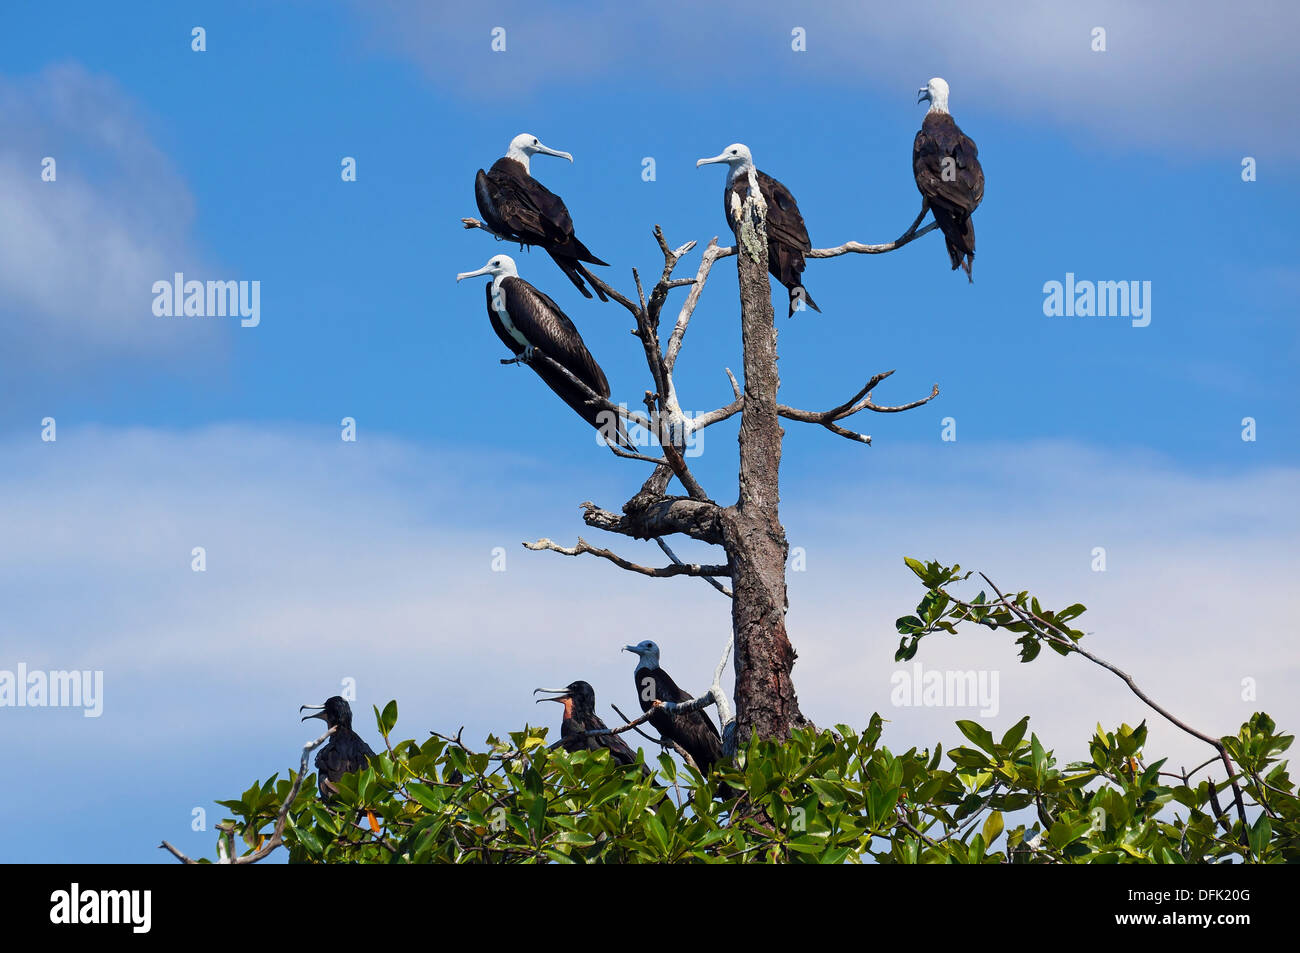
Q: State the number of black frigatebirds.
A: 2